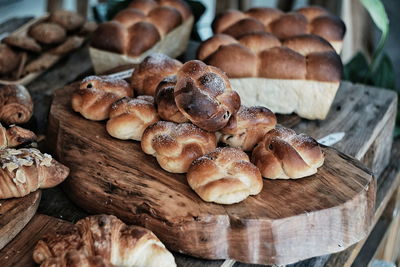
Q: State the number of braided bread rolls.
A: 9